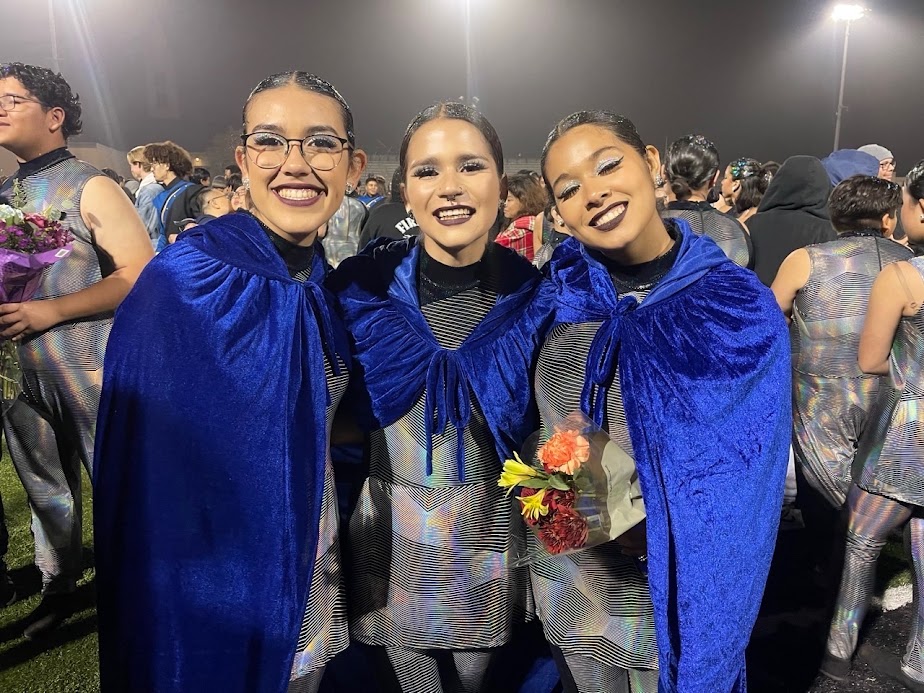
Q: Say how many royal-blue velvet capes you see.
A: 3